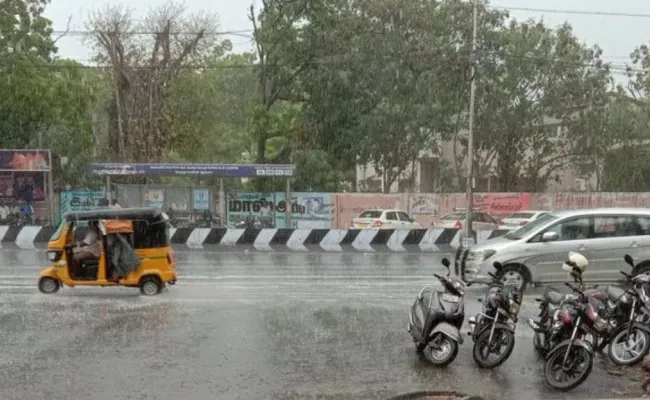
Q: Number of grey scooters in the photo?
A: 1